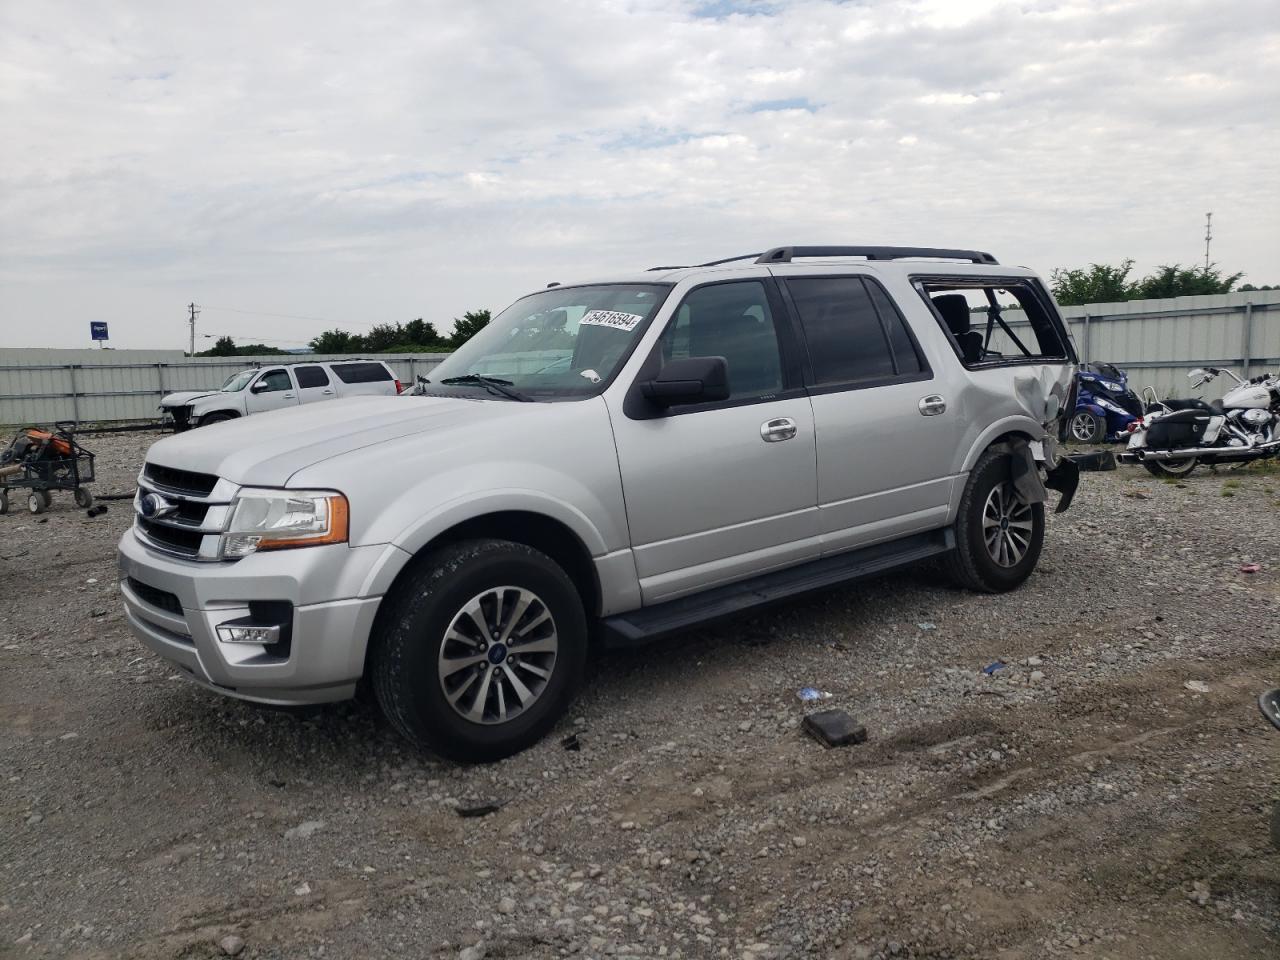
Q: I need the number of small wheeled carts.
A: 1